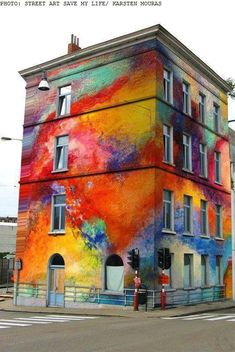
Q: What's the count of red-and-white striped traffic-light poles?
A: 2